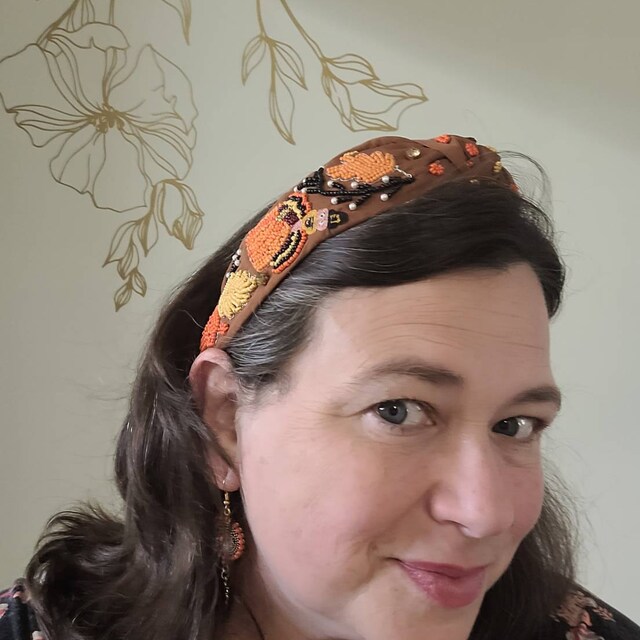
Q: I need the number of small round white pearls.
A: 13